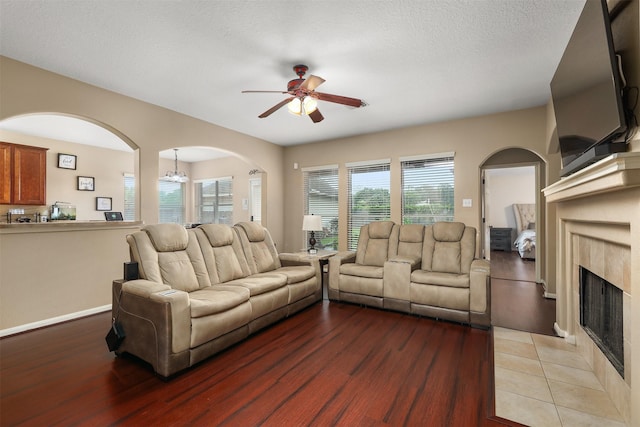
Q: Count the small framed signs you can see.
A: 3